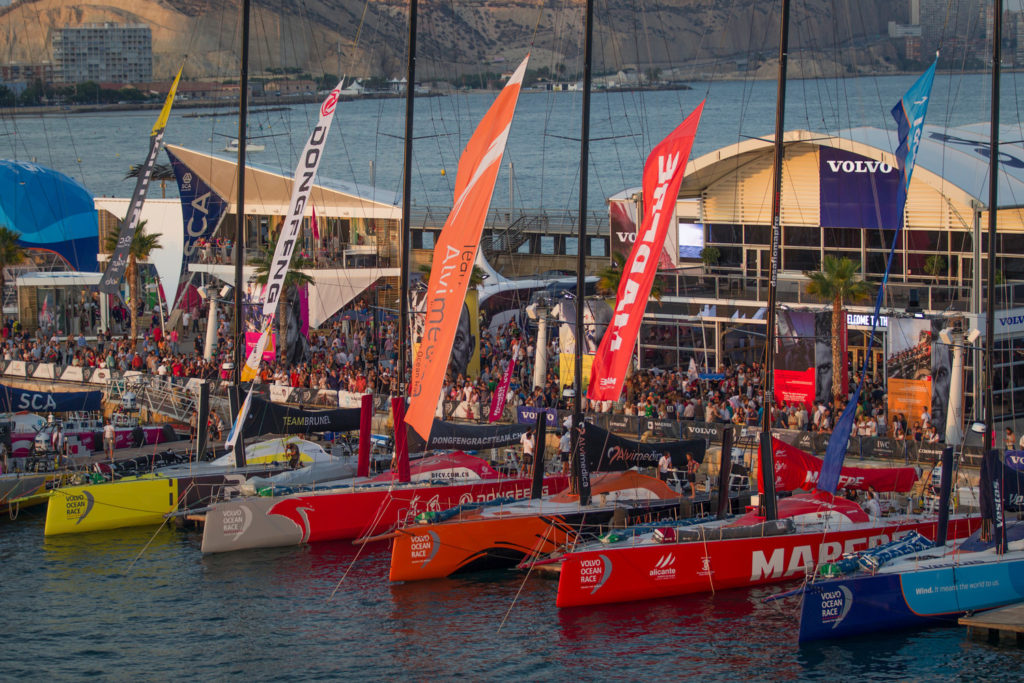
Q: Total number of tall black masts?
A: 5